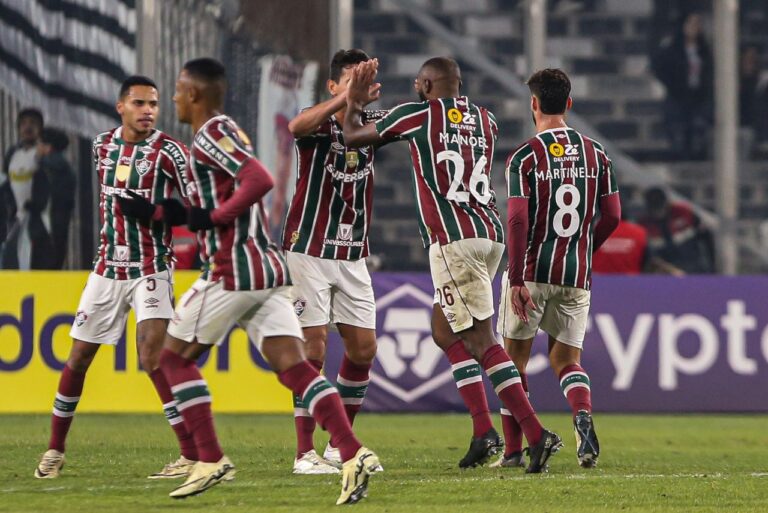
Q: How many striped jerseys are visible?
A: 5